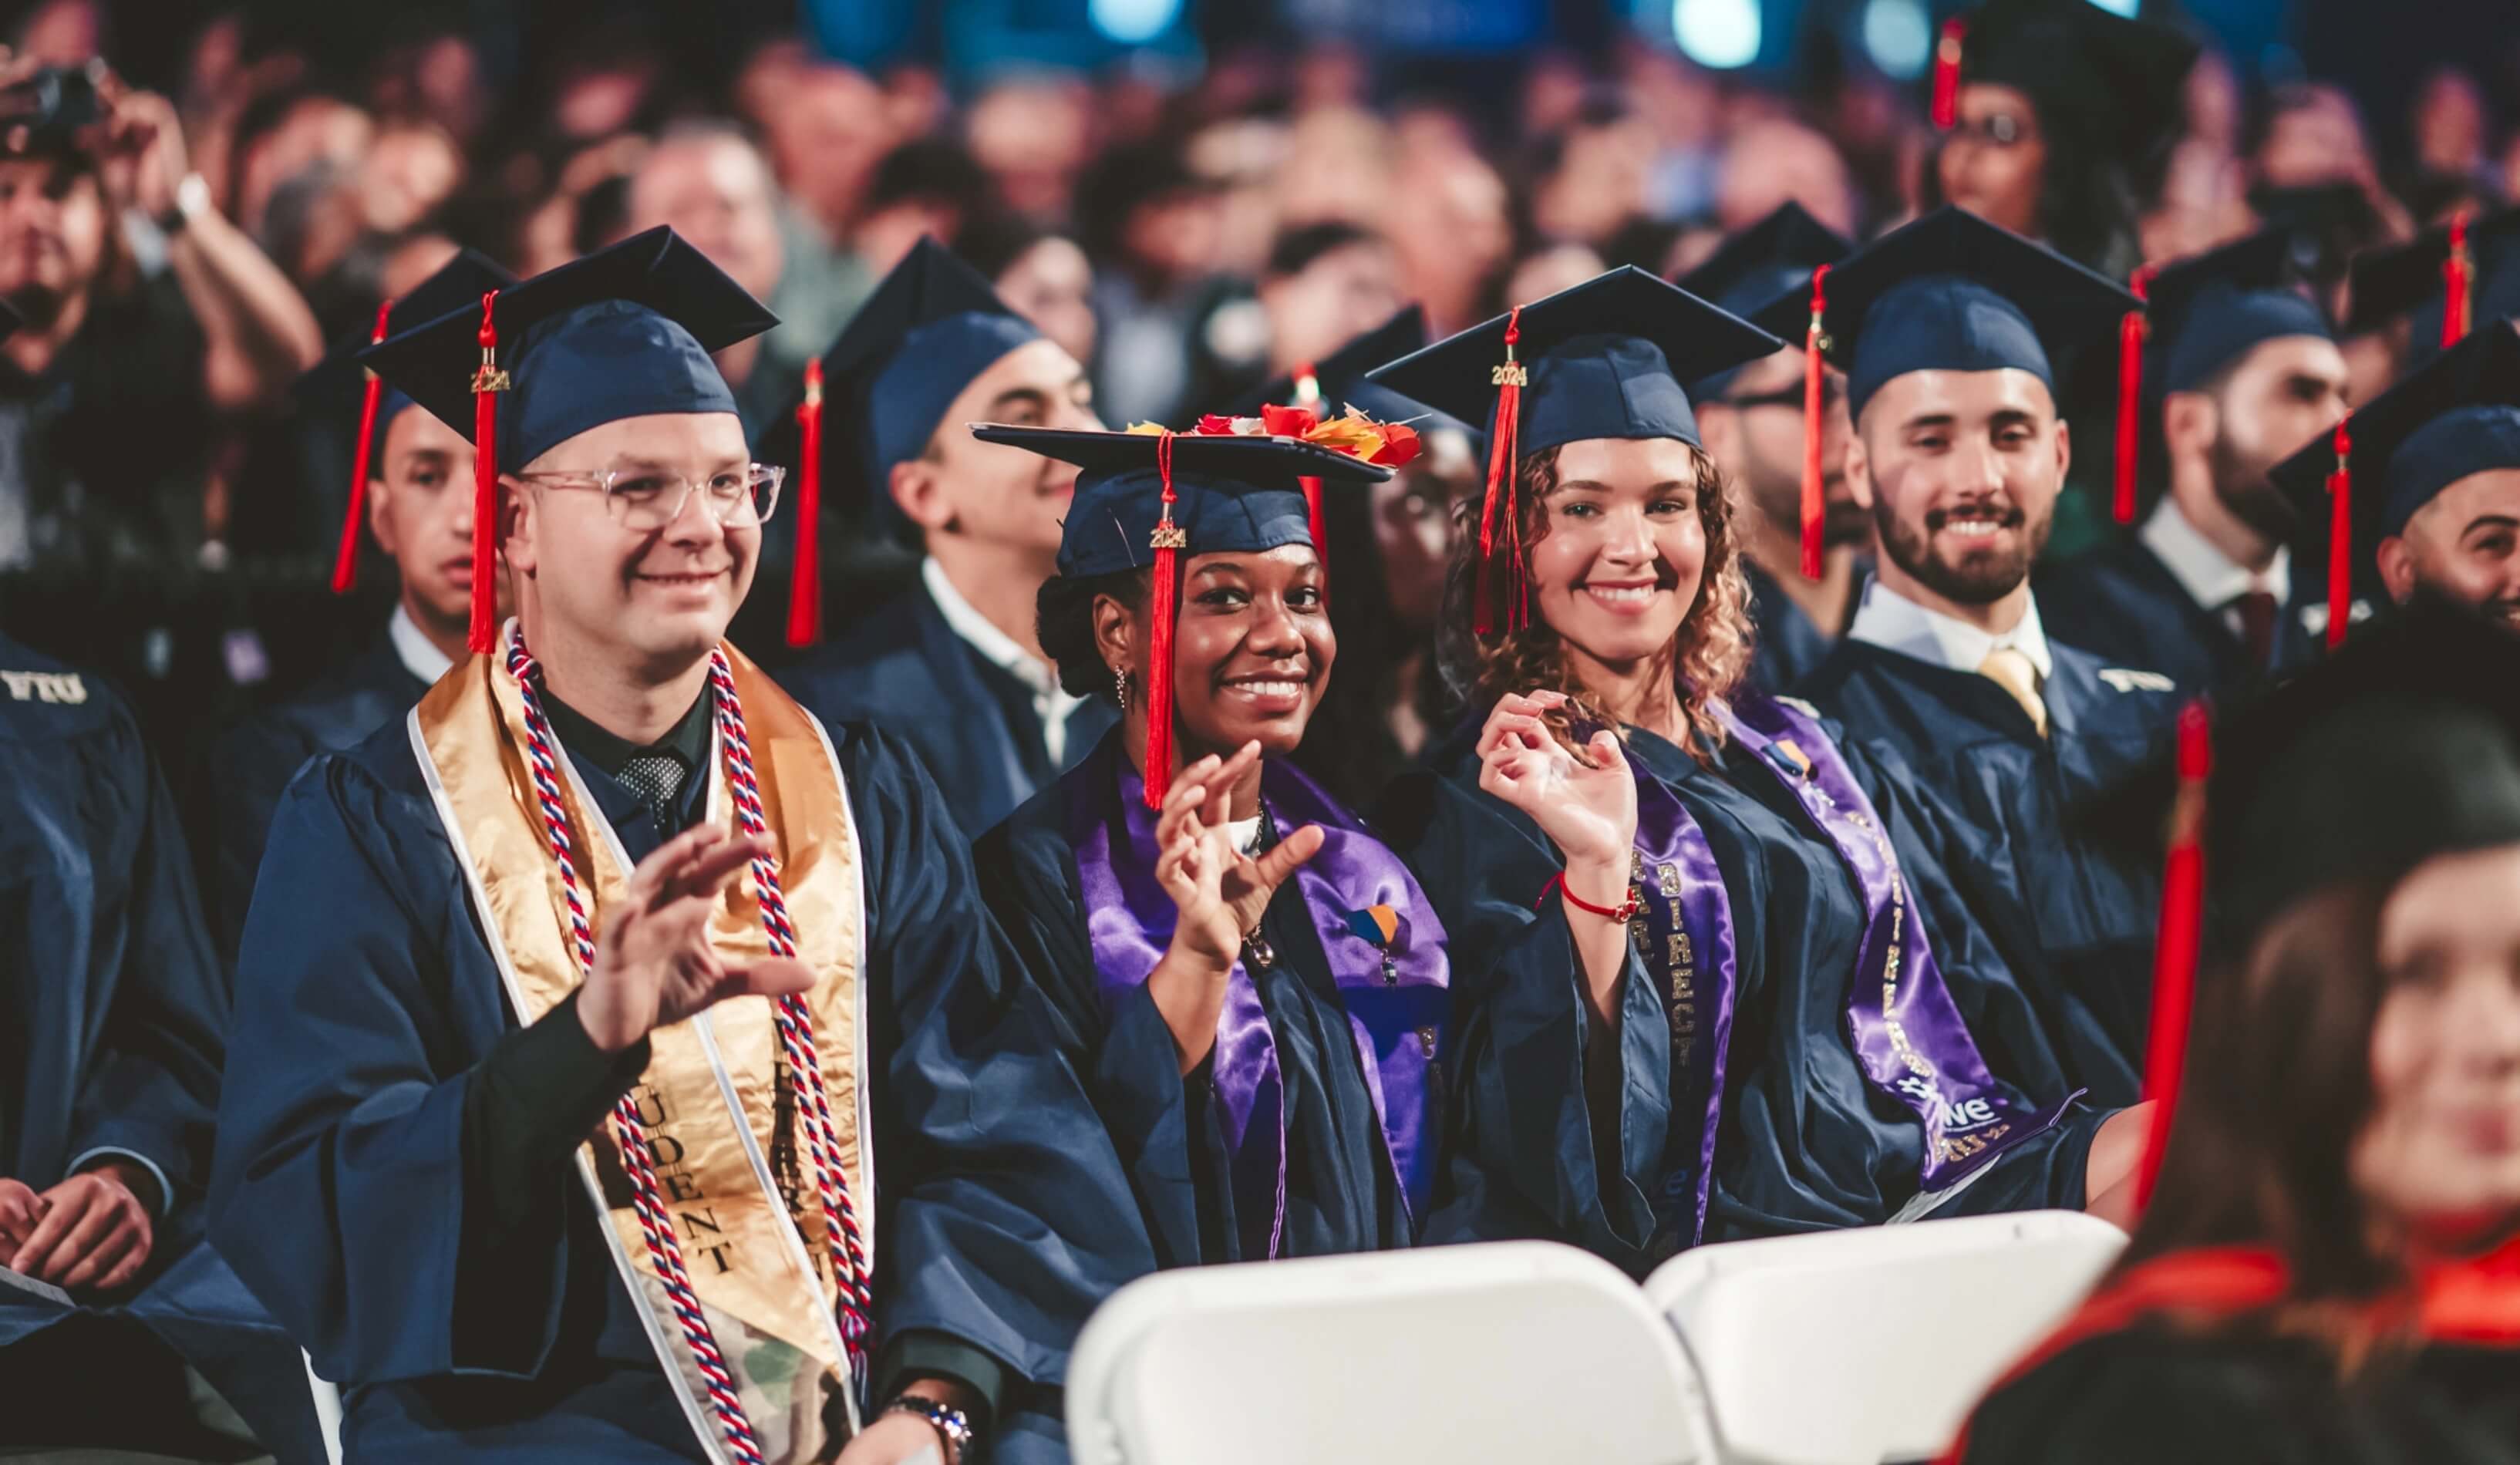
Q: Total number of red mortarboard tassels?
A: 12